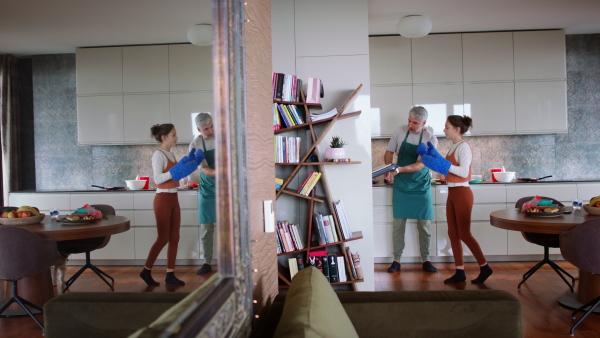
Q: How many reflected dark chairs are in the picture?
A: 2